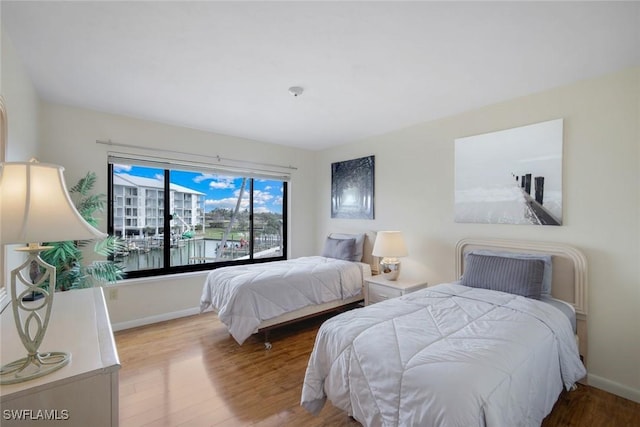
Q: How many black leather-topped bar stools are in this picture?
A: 0